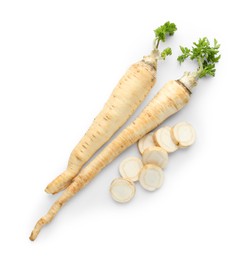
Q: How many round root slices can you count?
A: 7